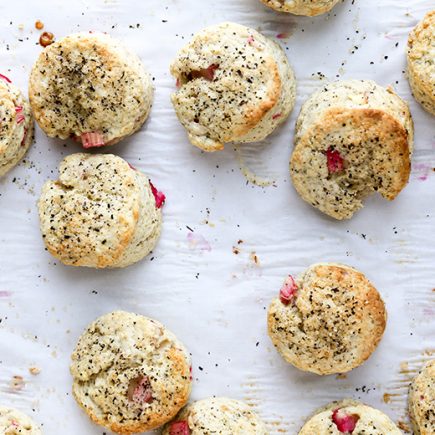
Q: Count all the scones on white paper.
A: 13